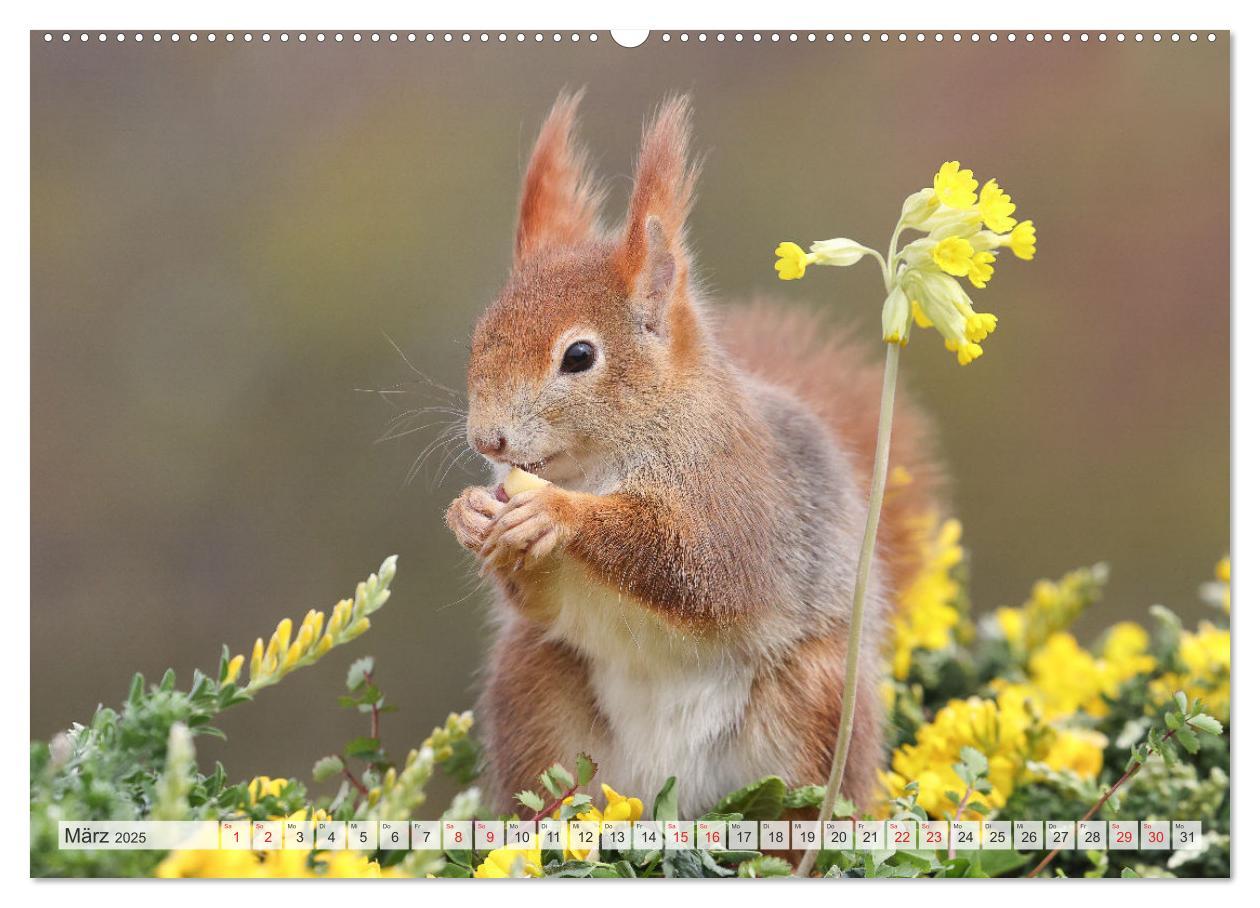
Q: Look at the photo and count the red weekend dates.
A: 10